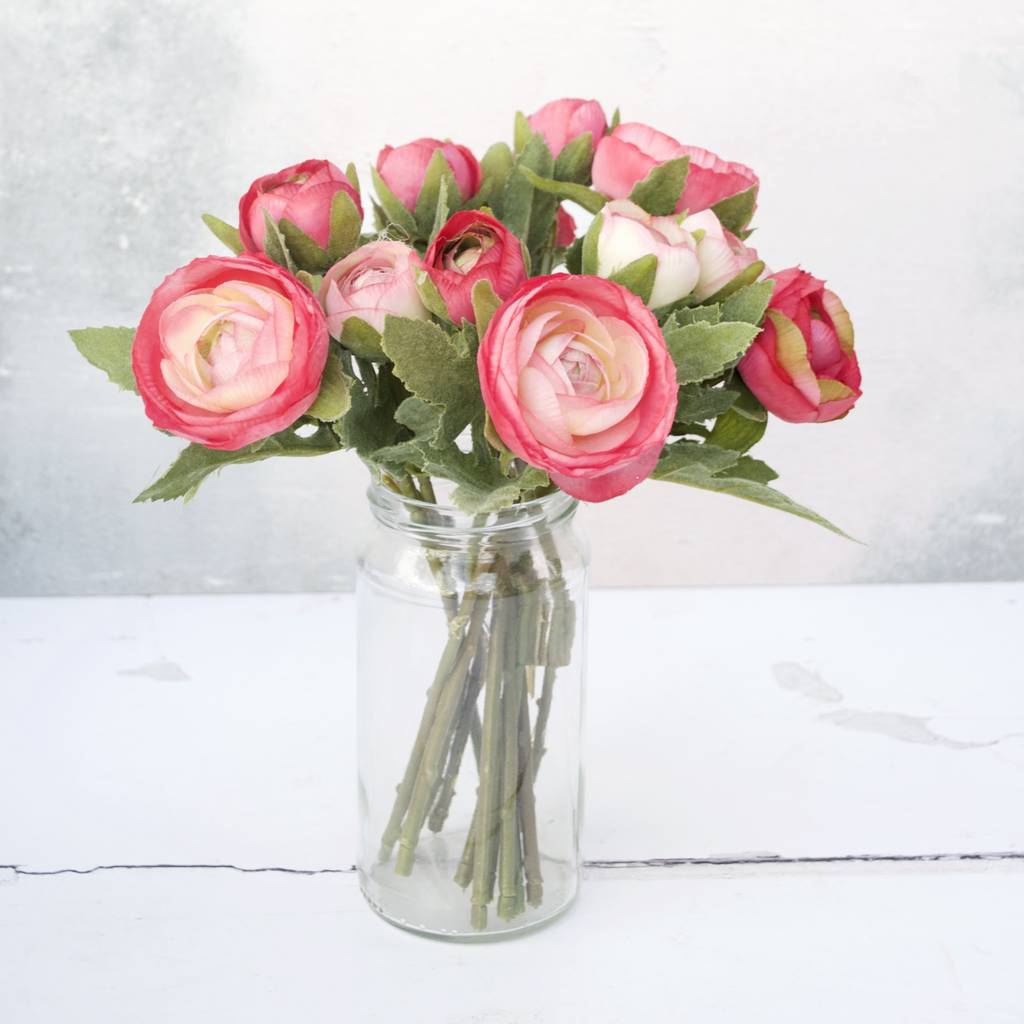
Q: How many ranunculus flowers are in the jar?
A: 11